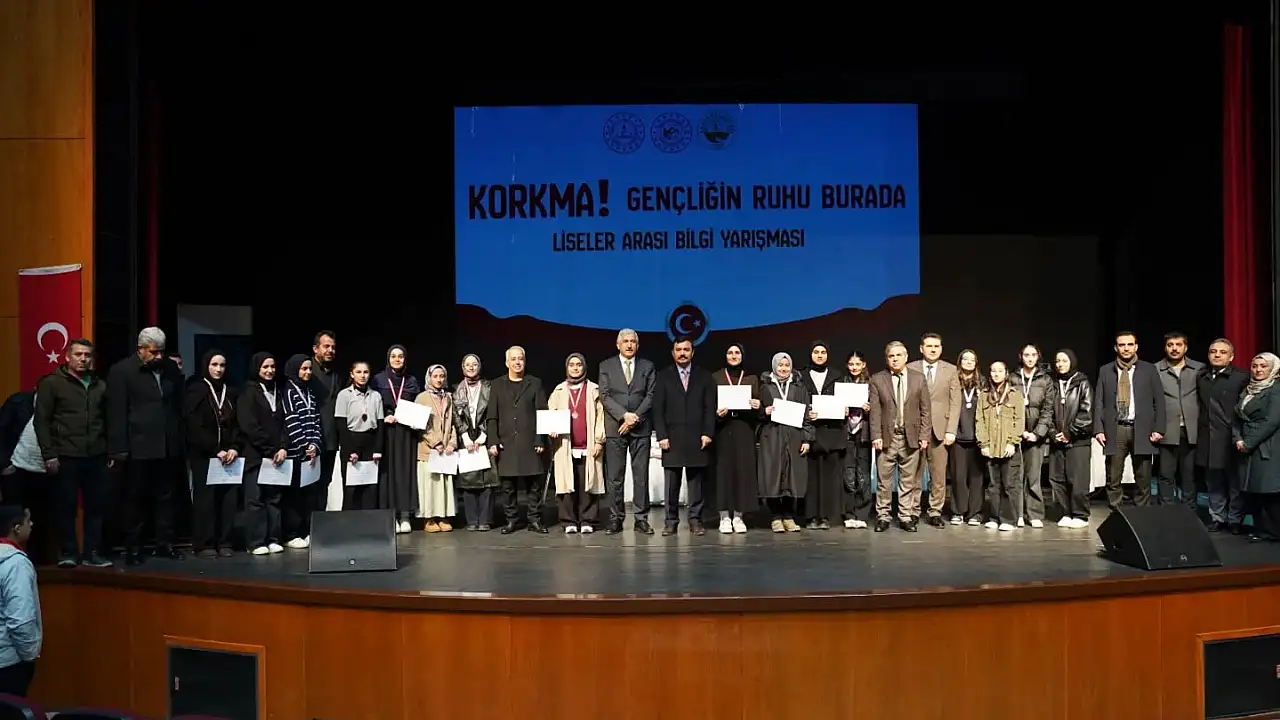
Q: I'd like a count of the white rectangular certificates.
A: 12